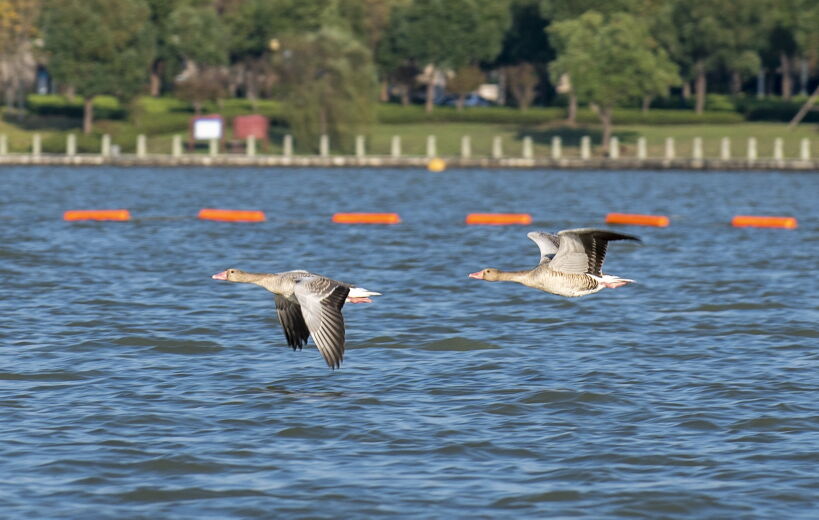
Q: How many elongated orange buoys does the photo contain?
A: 6